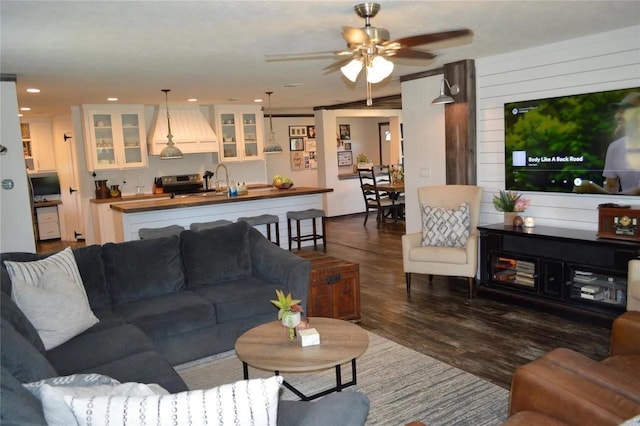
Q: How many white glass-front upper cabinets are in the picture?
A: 2